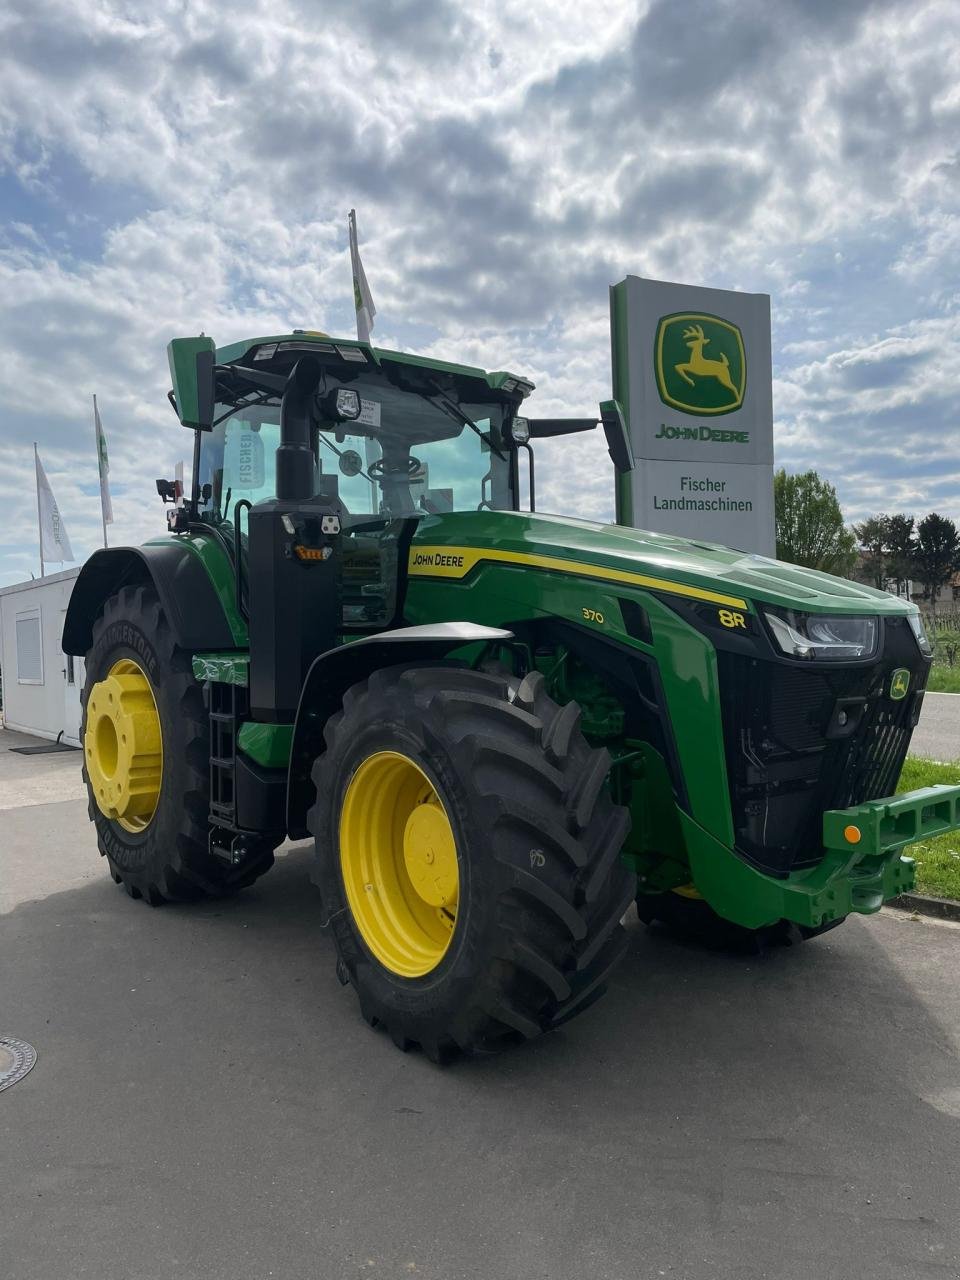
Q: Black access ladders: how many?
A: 1